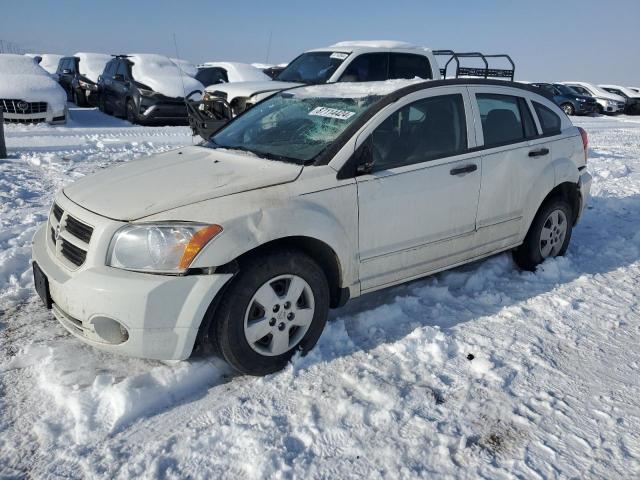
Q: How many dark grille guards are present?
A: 1